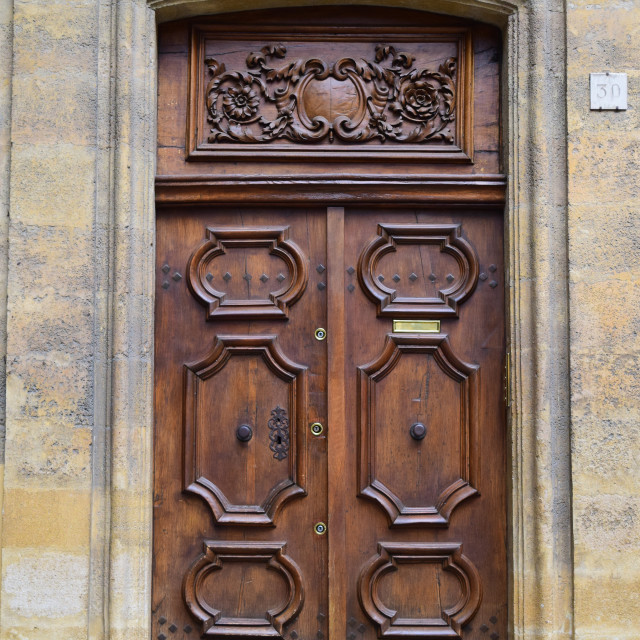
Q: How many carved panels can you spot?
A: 7